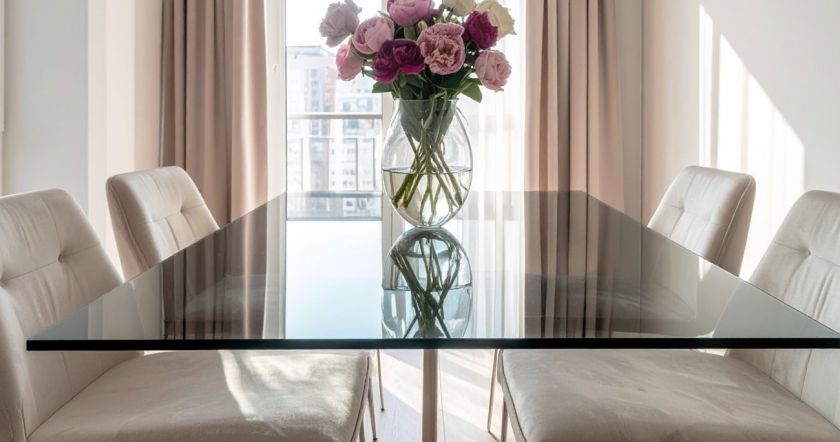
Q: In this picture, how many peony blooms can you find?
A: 11